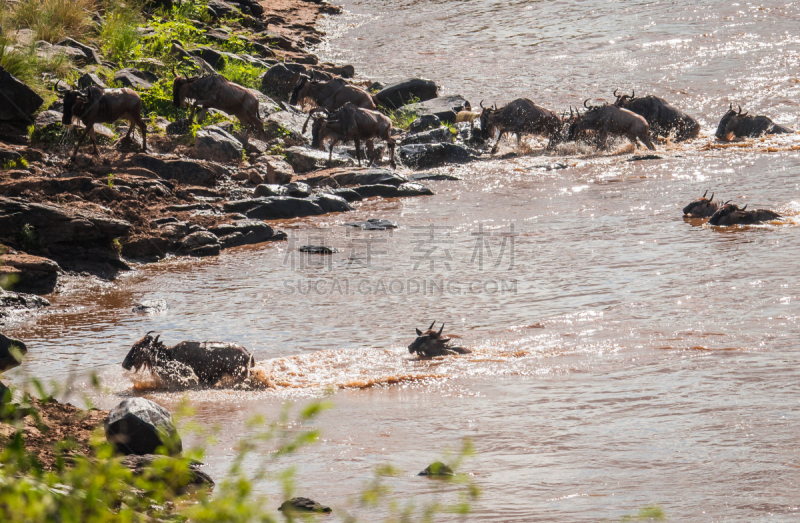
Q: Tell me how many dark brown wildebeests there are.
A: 12